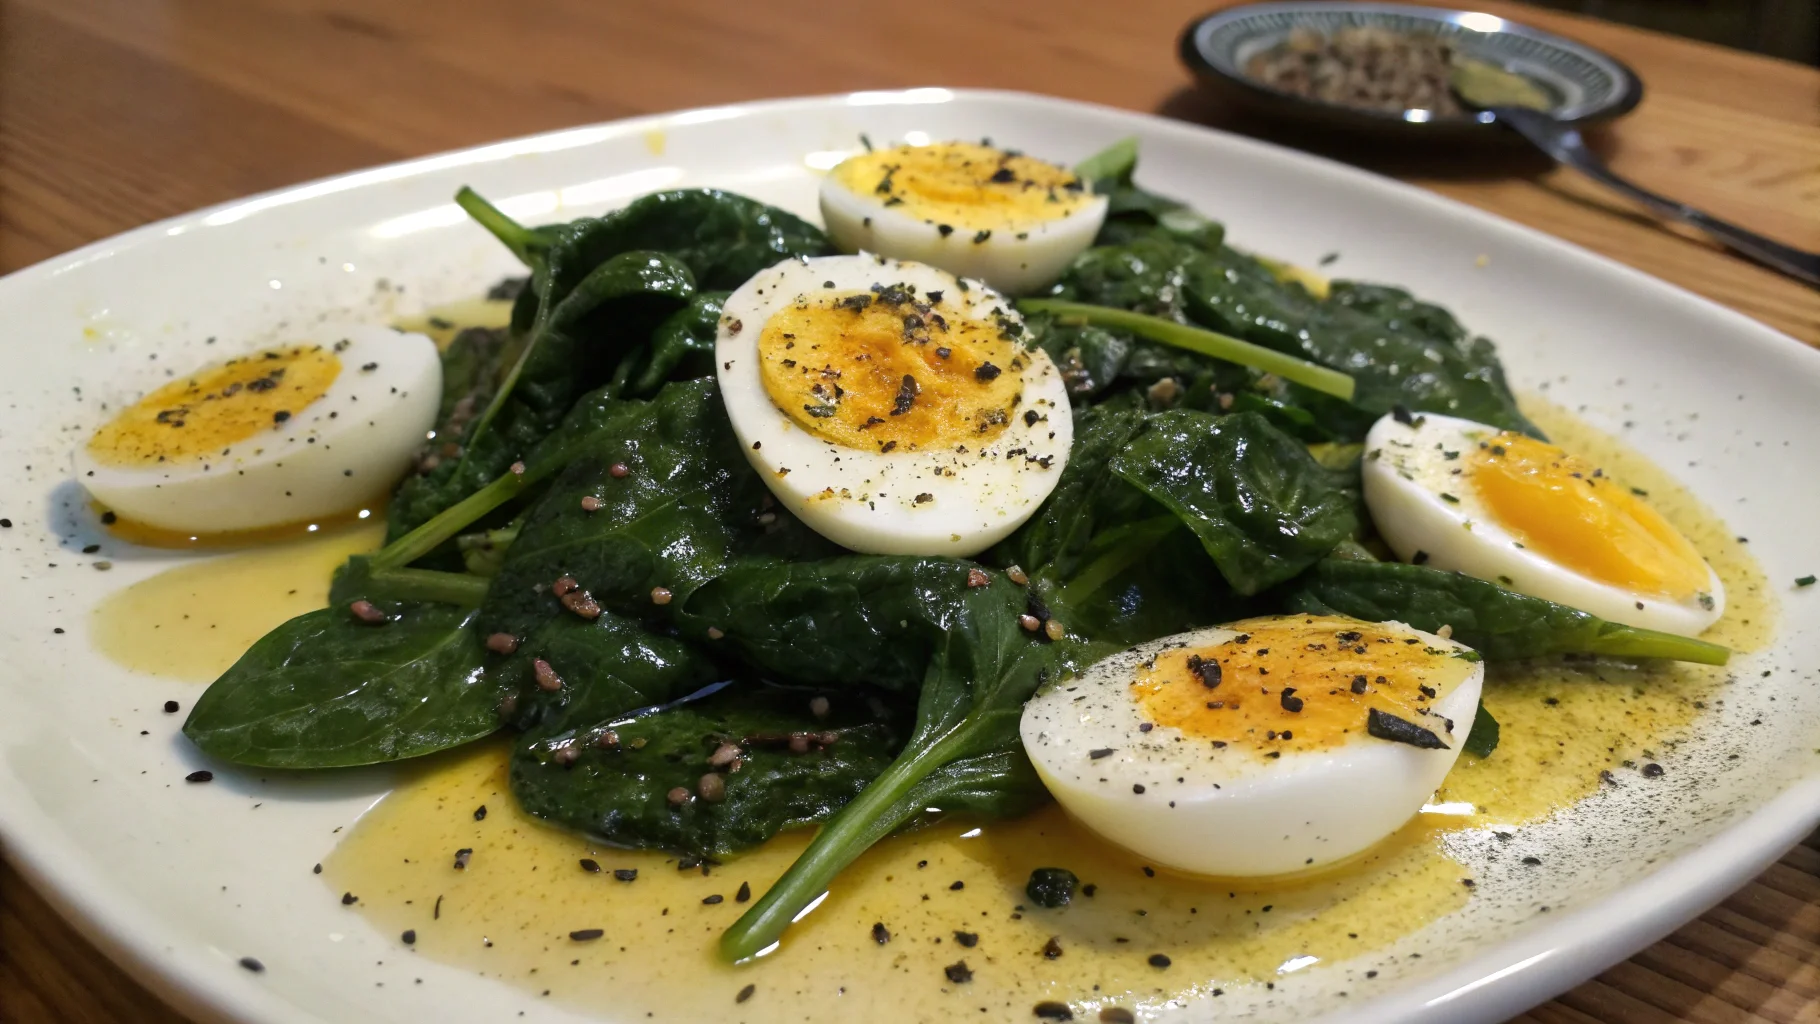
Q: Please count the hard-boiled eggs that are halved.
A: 5